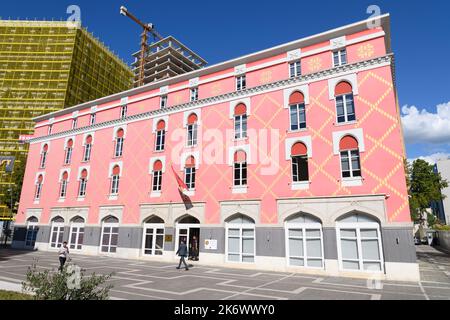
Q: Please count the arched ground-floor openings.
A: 9